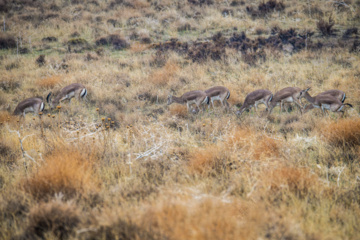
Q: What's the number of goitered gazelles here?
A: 8